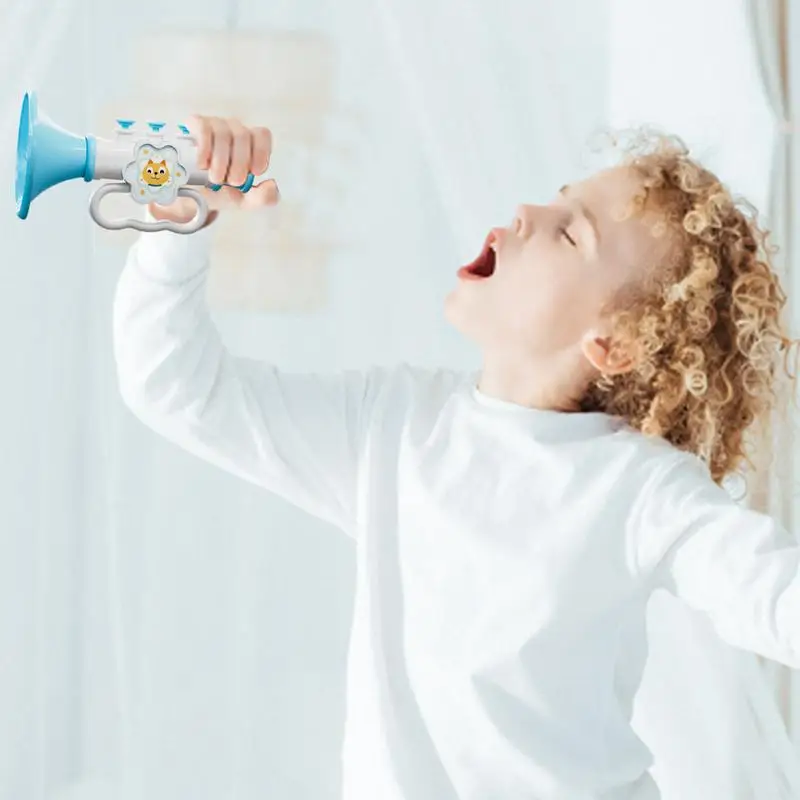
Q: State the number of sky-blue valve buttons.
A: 3